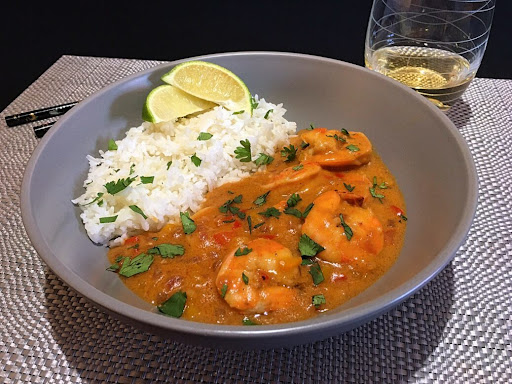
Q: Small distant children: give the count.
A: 0